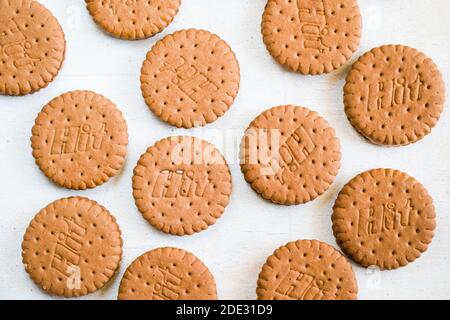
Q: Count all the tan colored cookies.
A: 12